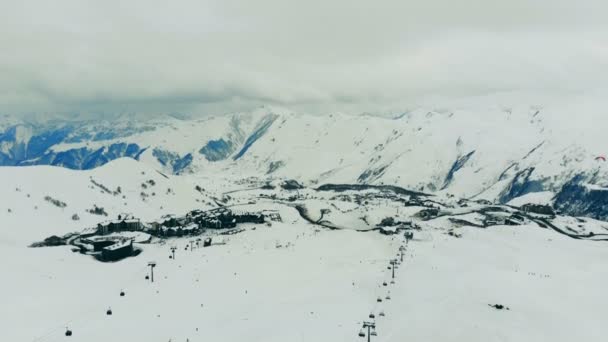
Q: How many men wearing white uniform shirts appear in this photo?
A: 0